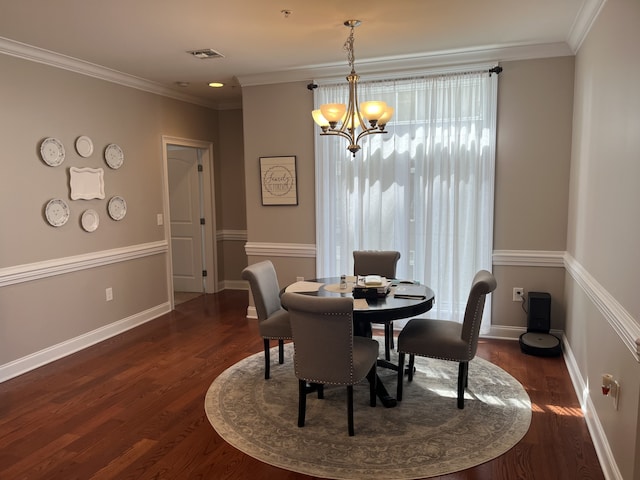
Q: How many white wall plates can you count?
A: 7